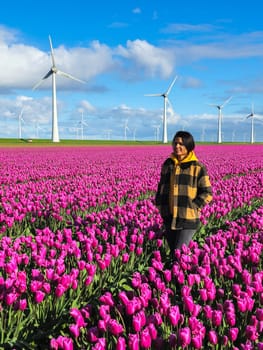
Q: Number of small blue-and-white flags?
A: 0